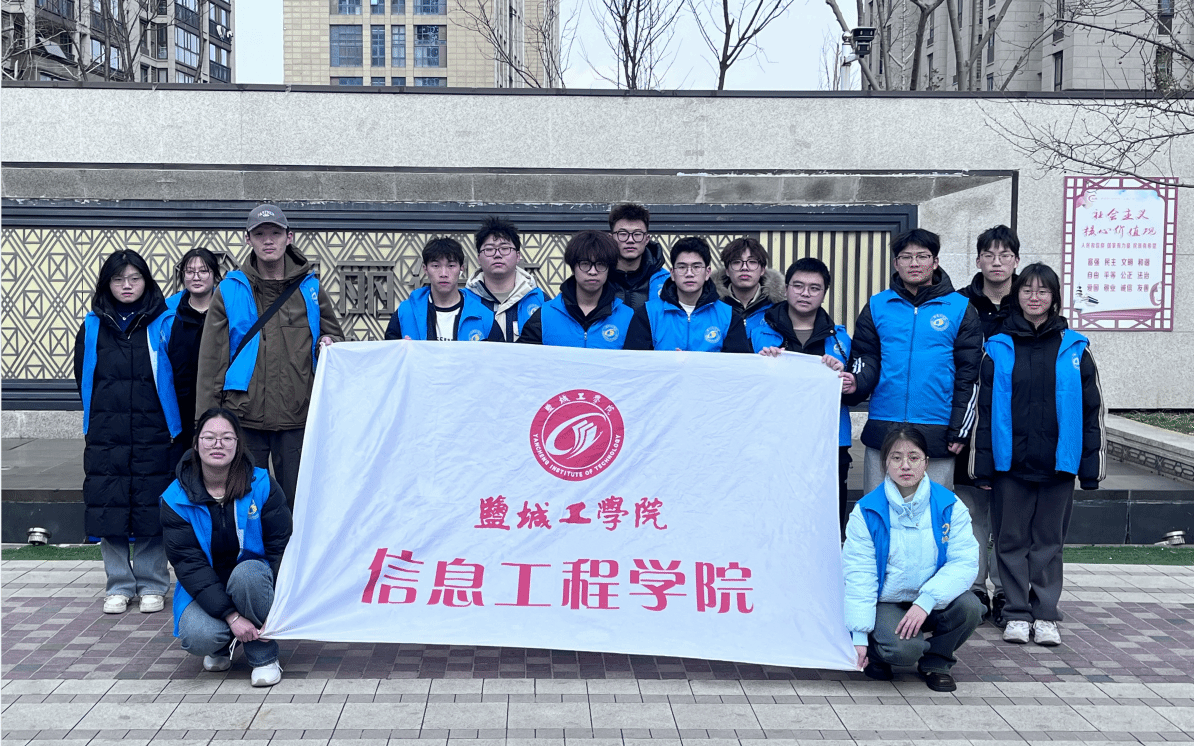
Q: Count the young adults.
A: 15